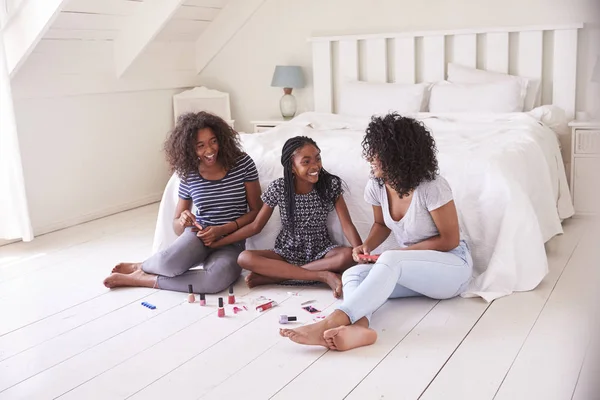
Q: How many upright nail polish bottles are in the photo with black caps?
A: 4